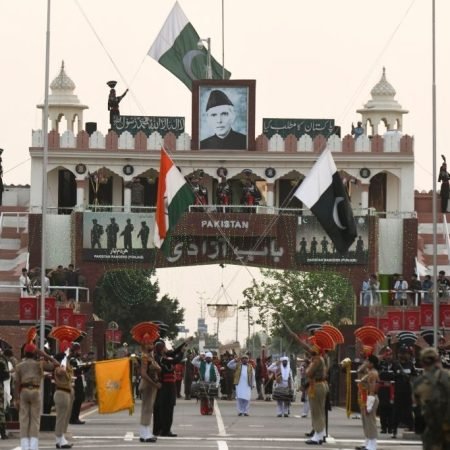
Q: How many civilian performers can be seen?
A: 3